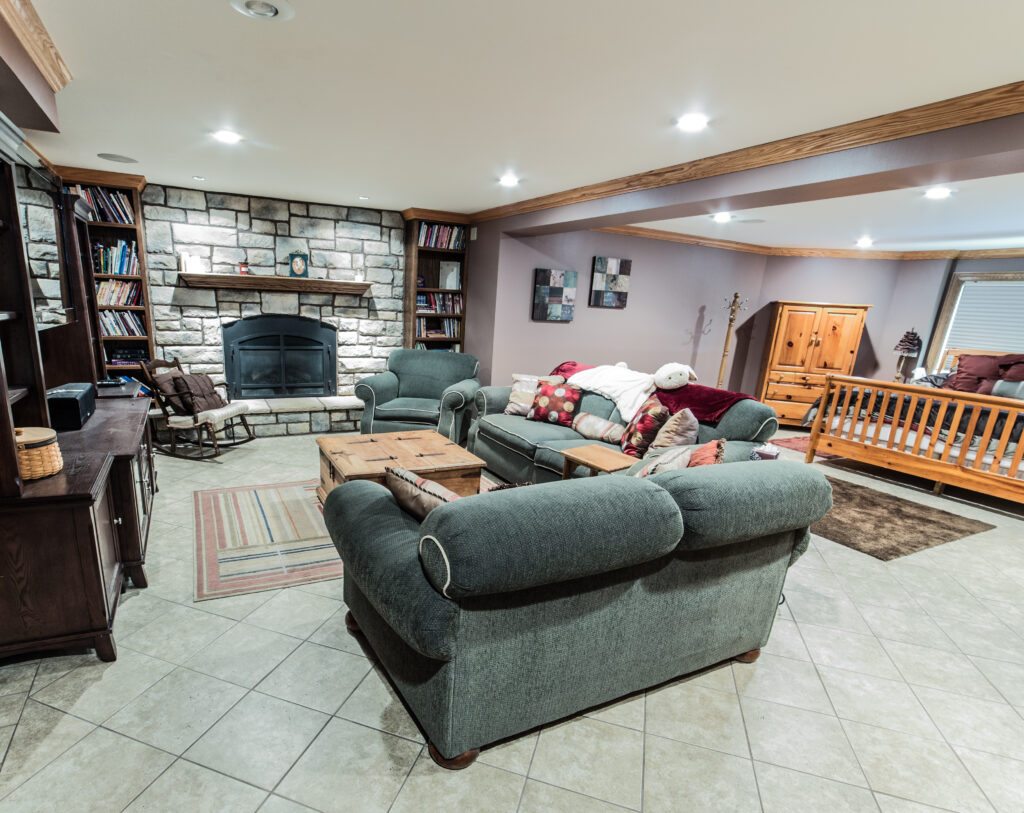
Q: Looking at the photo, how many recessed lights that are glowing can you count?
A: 6